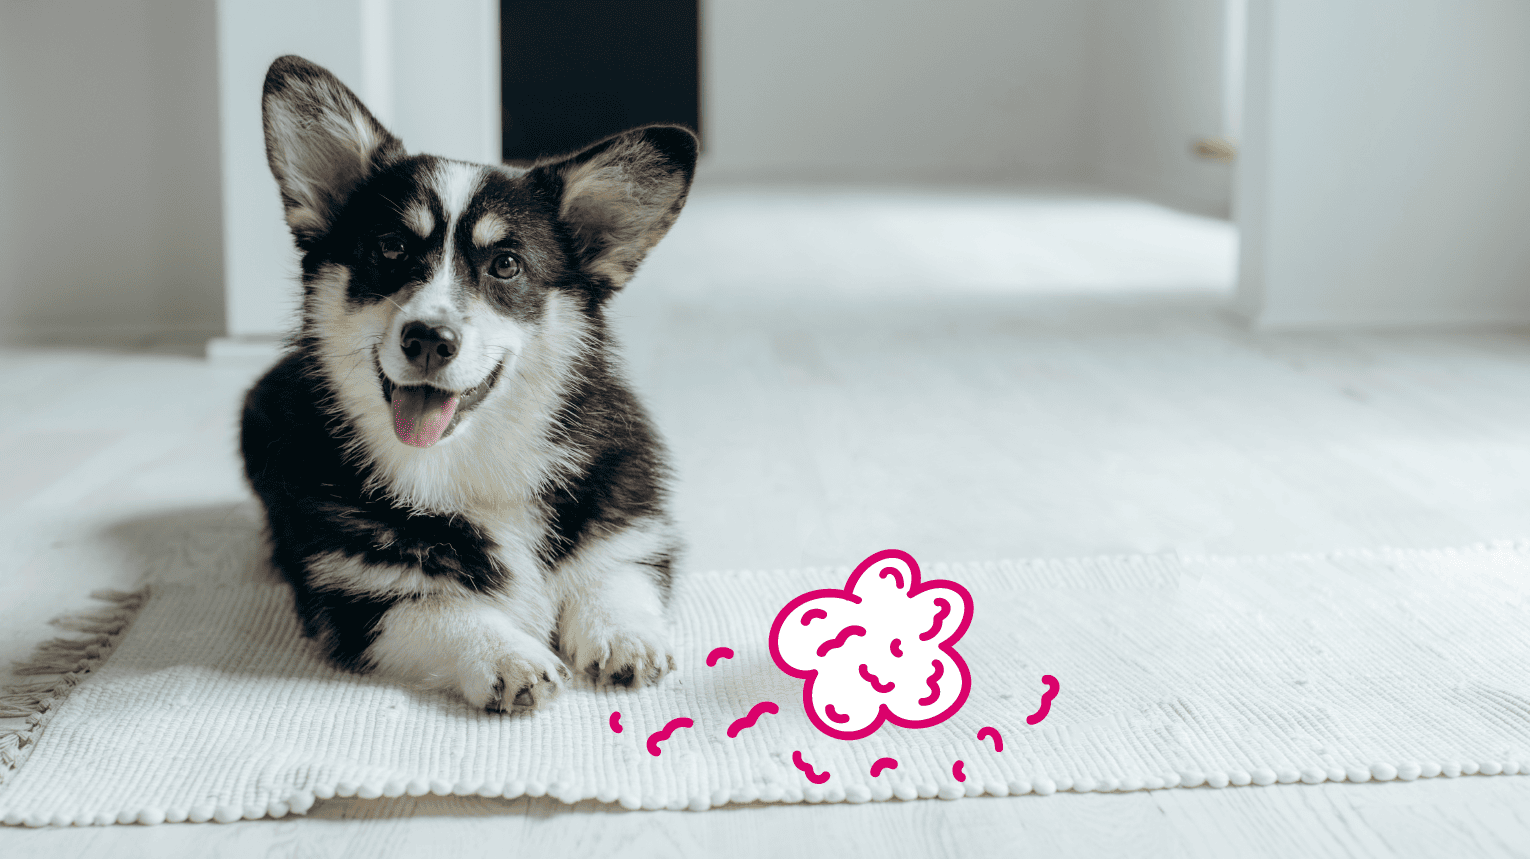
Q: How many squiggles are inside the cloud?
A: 8